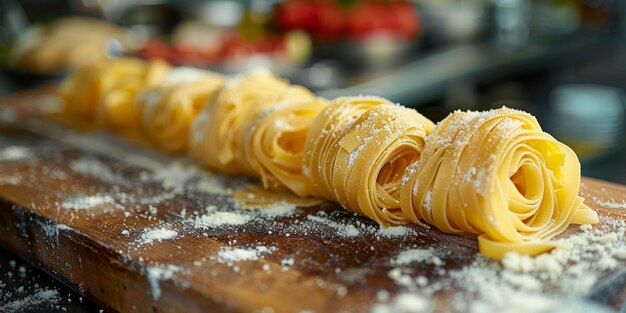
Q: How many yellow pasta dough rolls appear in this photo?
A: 7